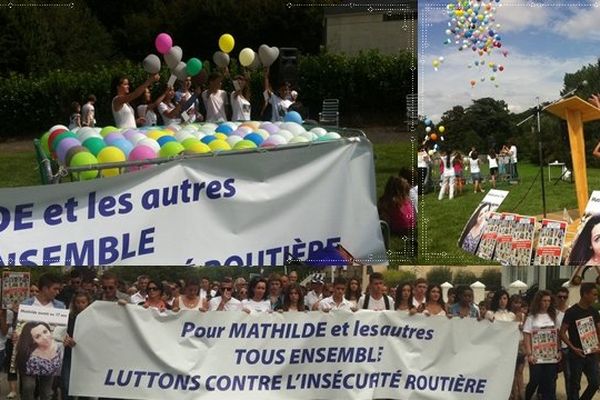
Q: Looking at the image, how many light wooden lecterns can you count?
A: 1